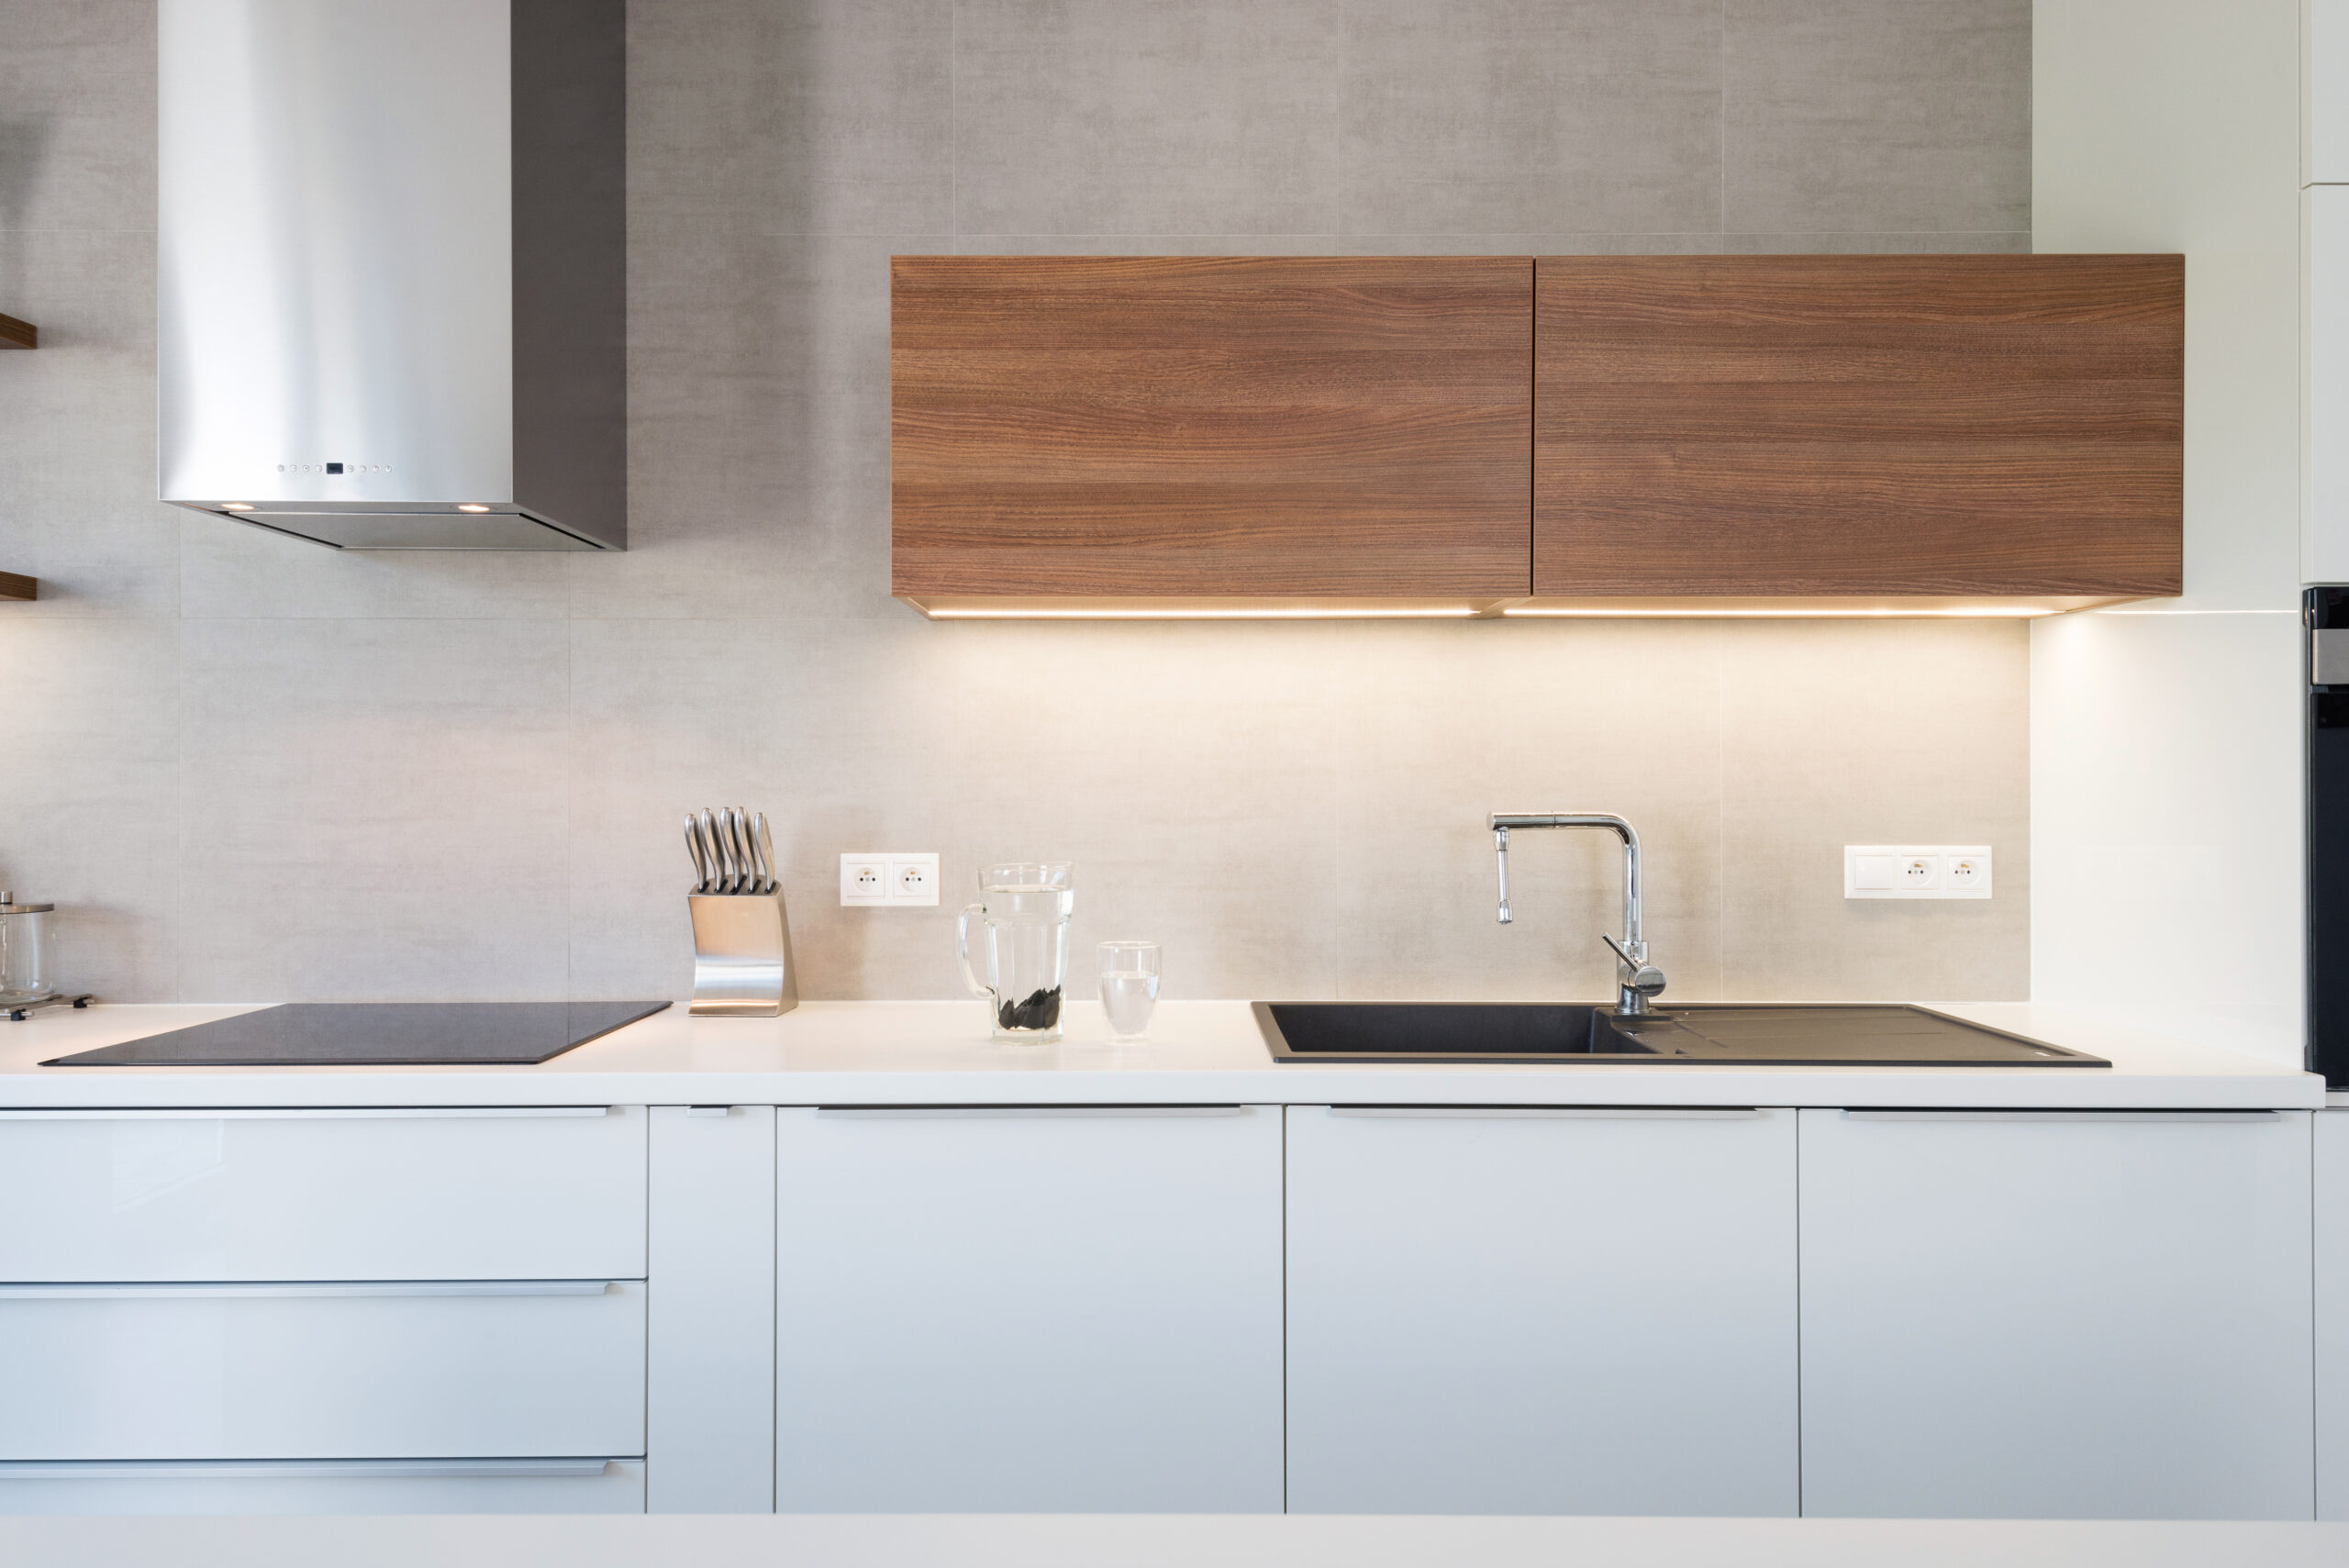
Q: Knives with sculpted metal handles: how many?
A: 5